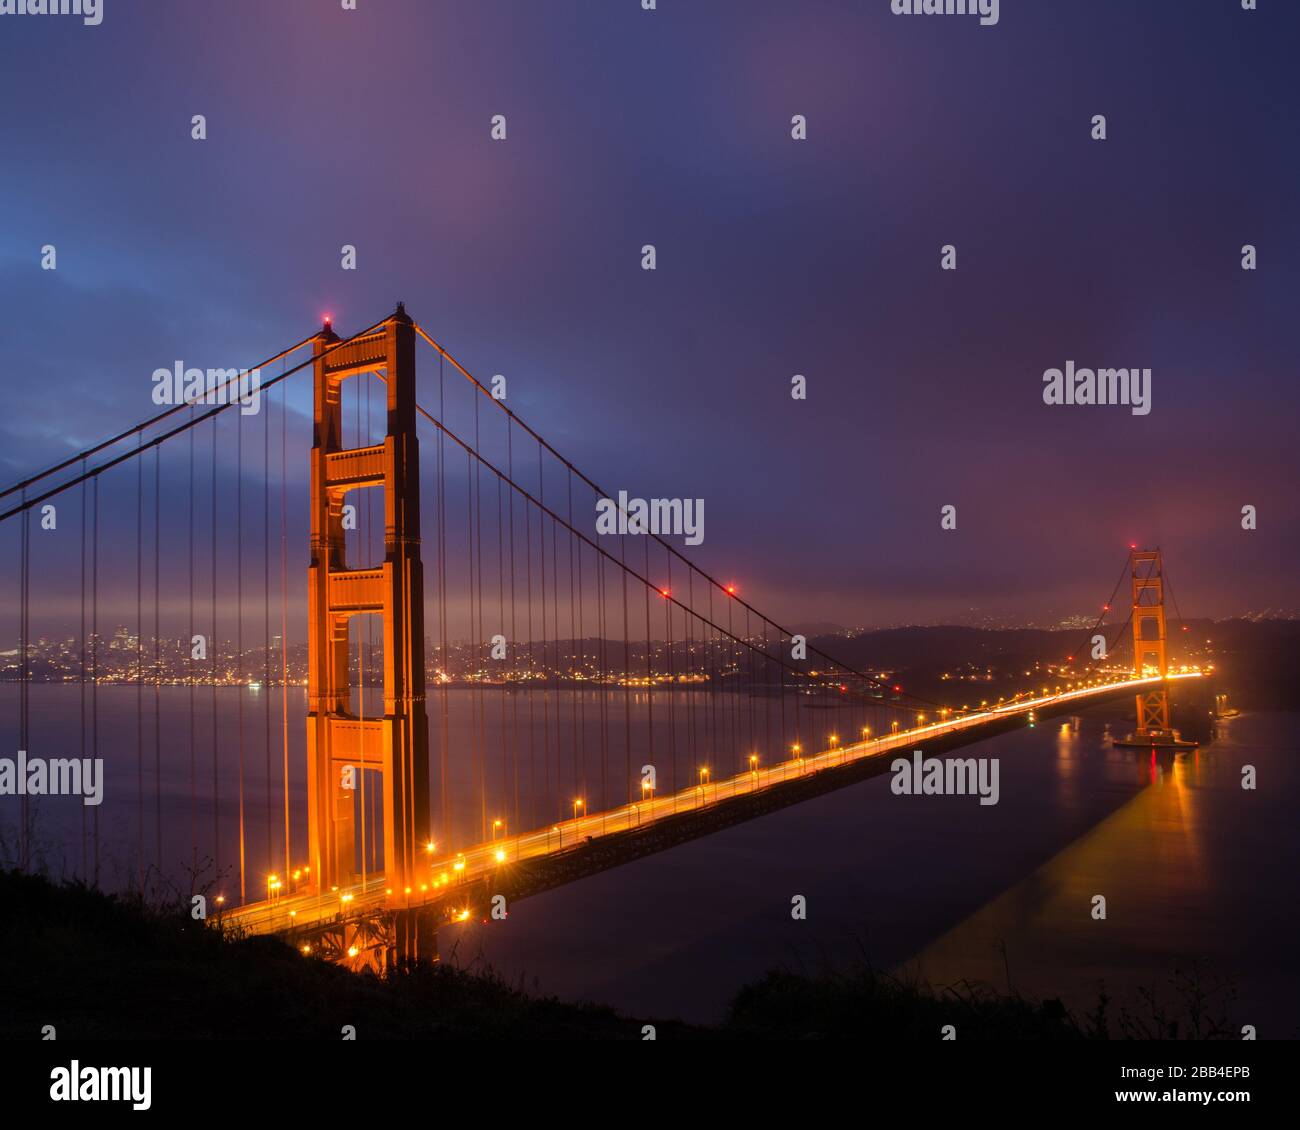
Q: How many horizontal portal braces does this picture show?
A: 8